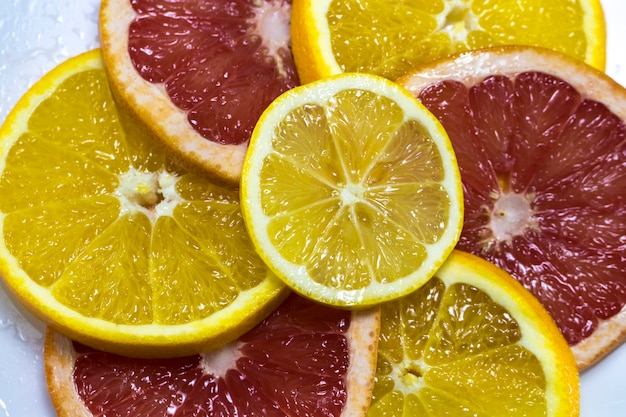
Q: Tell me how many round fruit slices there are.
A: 7